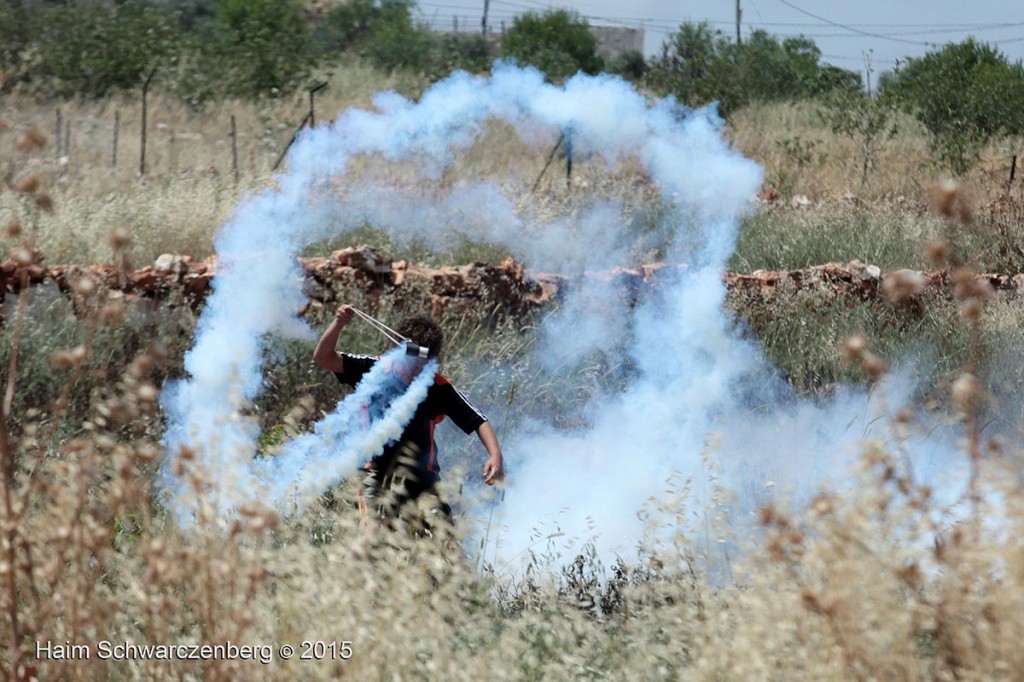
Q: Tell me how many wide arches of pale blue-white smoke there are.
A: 1